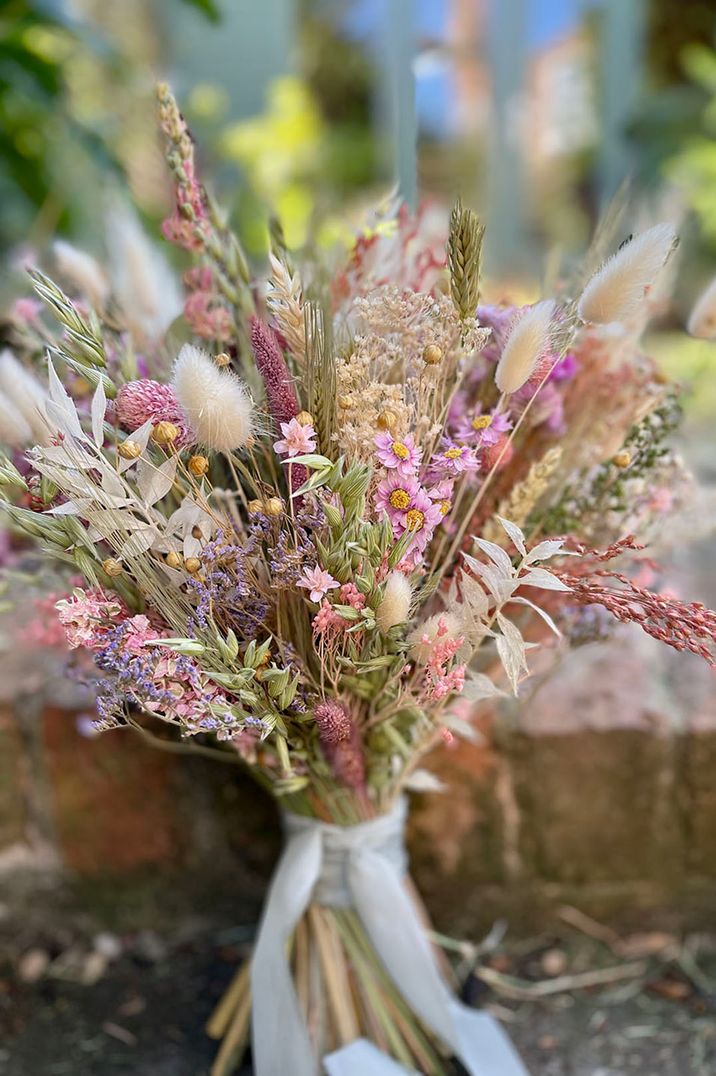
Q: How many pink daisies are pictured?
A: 6